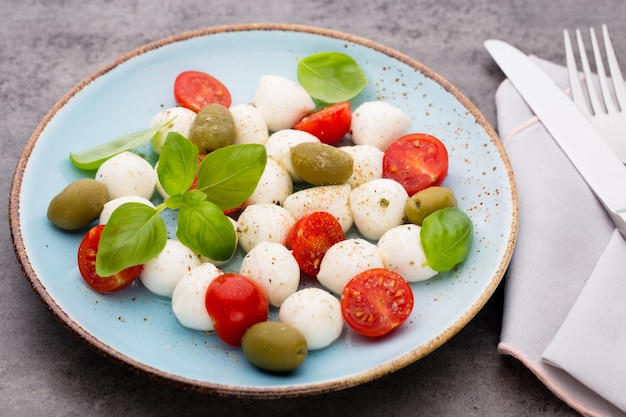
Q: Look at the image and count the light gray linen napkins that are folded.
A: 1